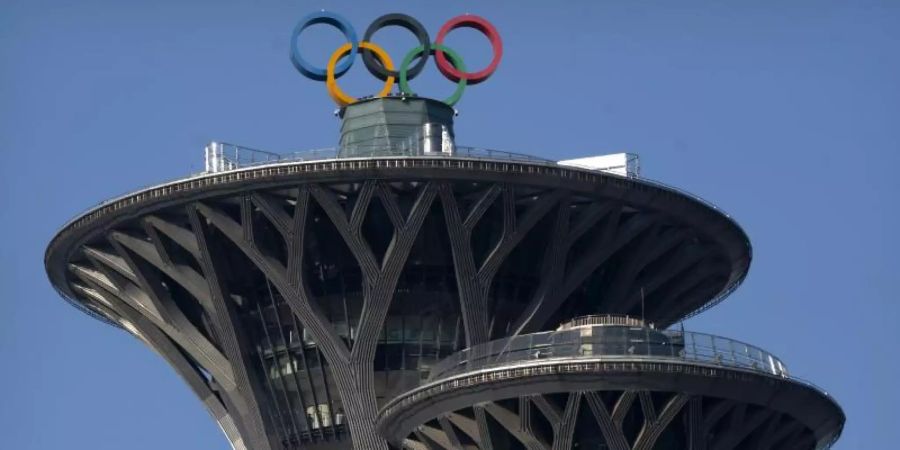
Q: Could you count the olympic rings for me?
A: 5